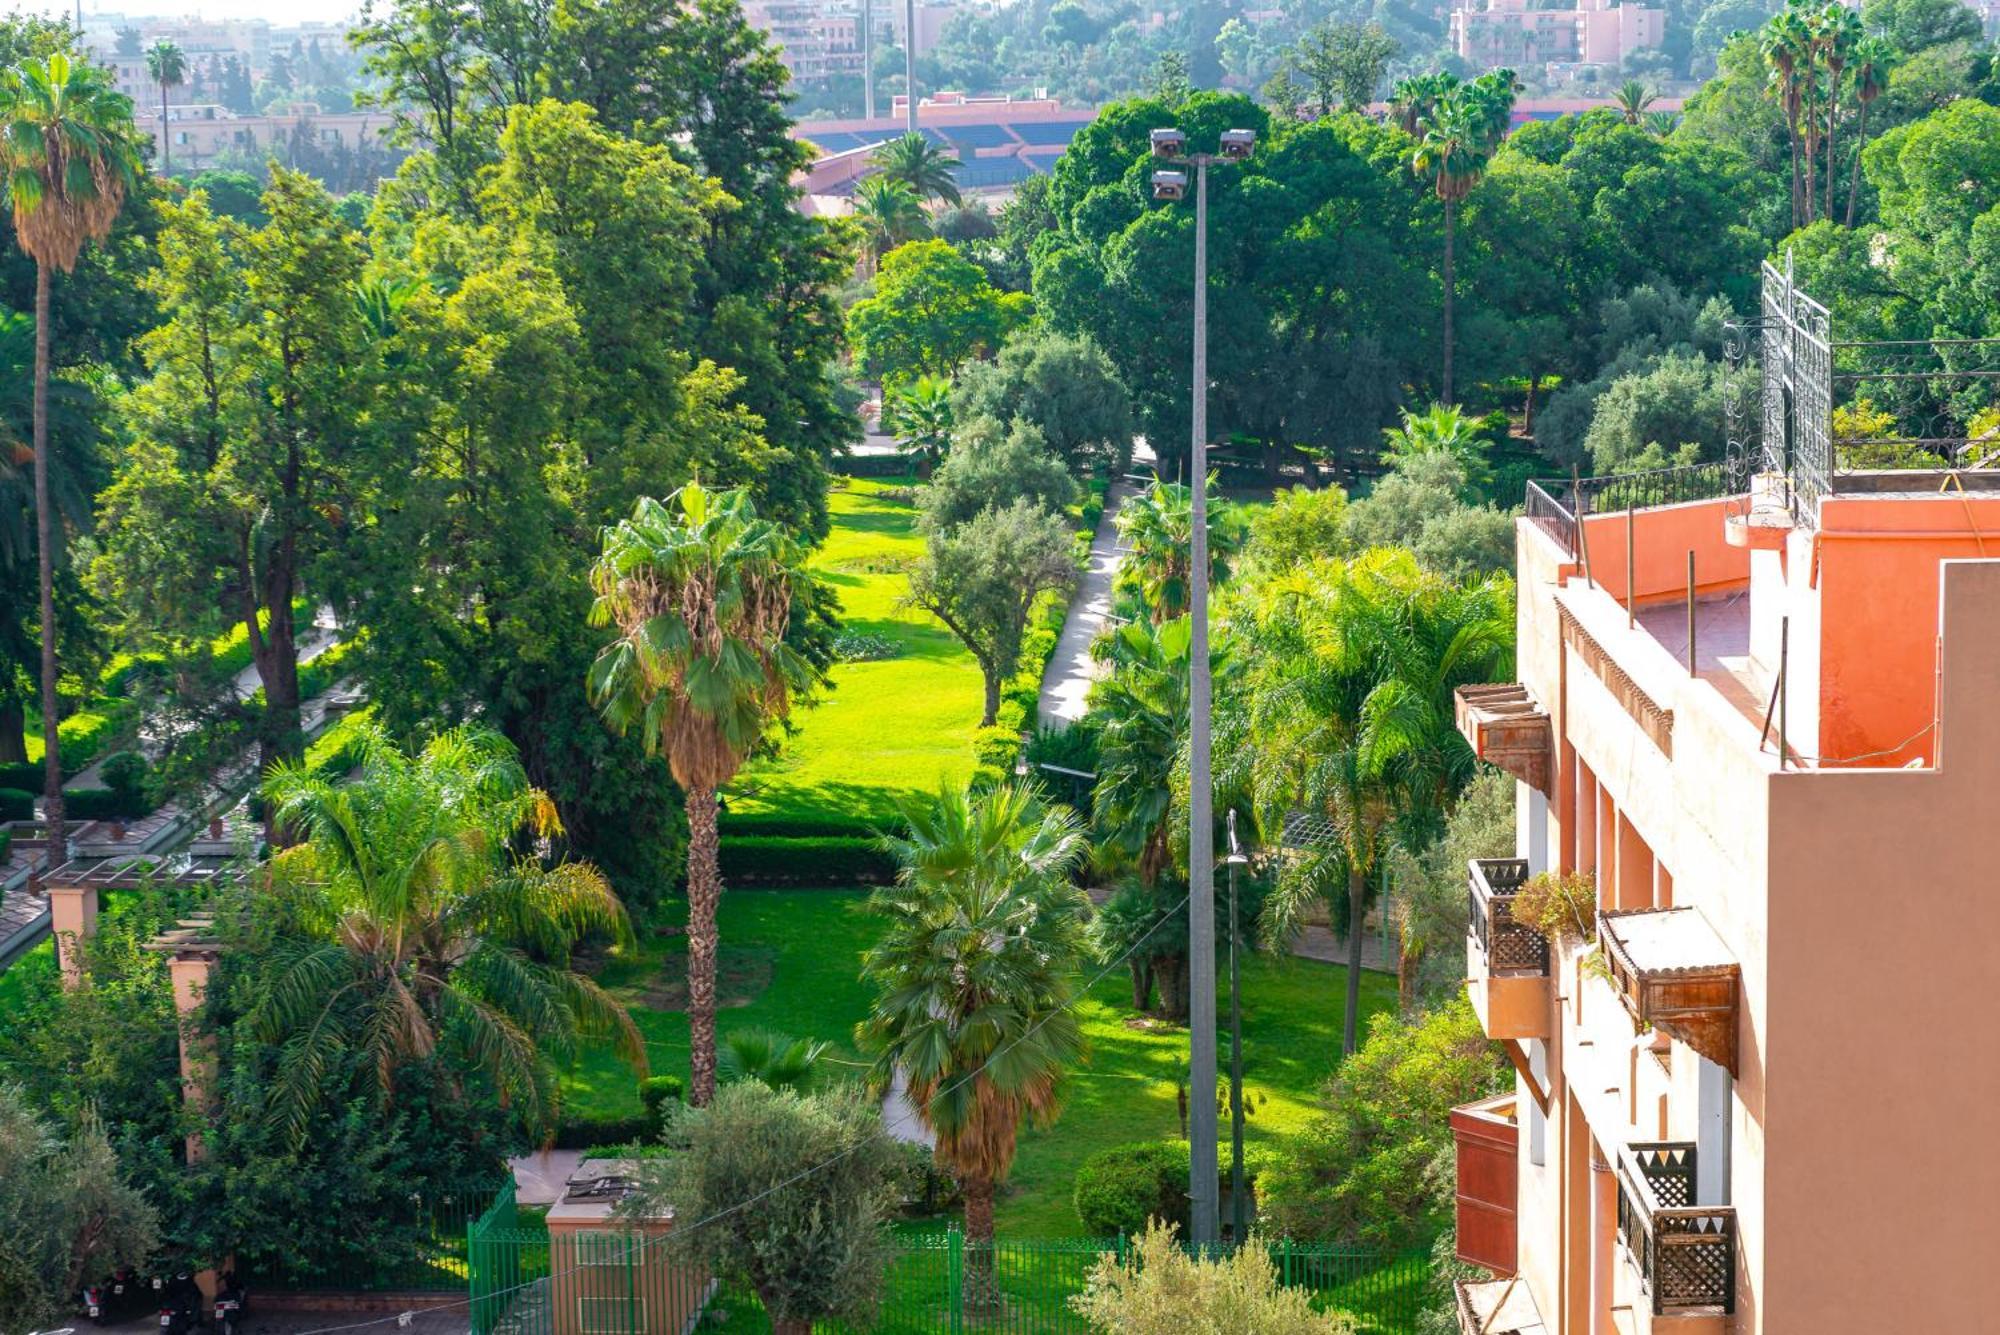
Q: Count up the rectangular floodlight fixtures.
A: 3